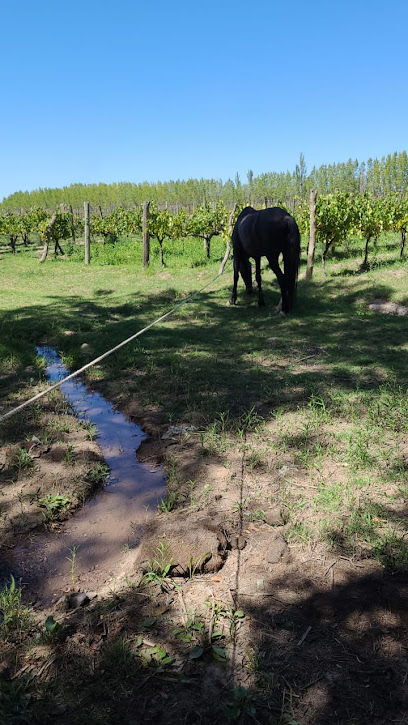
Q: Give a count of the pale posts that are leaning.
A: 2